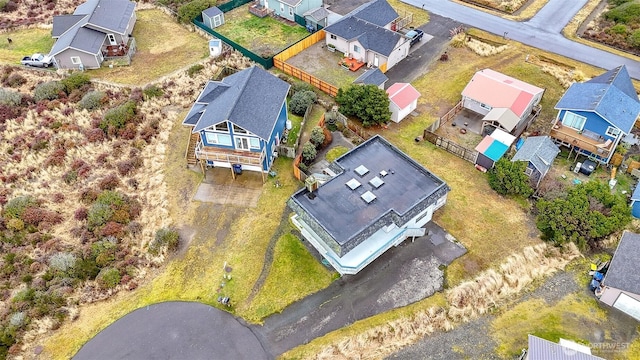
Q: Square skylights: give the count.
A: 4